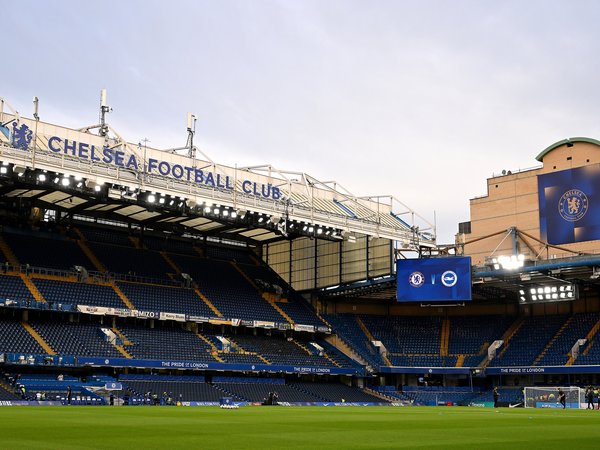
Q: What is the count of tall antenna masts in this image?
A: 3